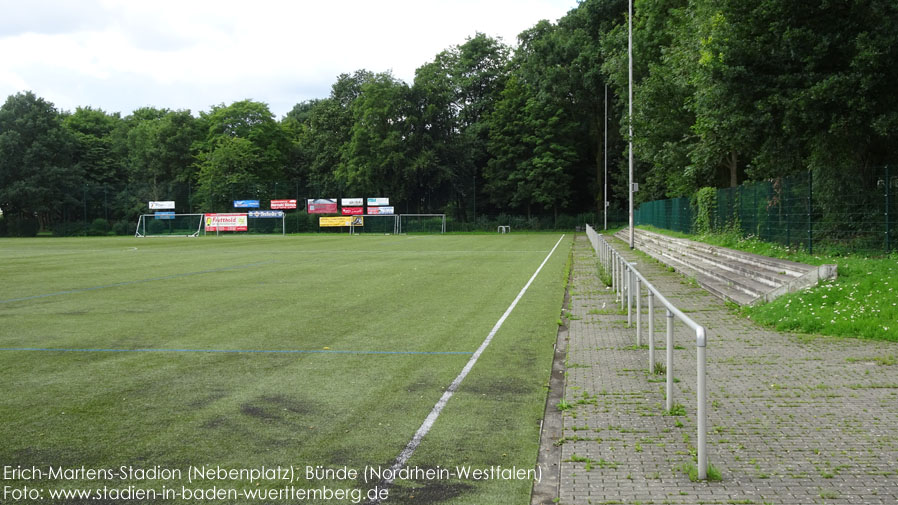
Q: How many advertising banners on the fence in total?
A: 12